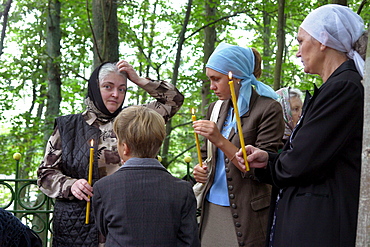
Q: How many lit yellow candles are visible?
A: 3